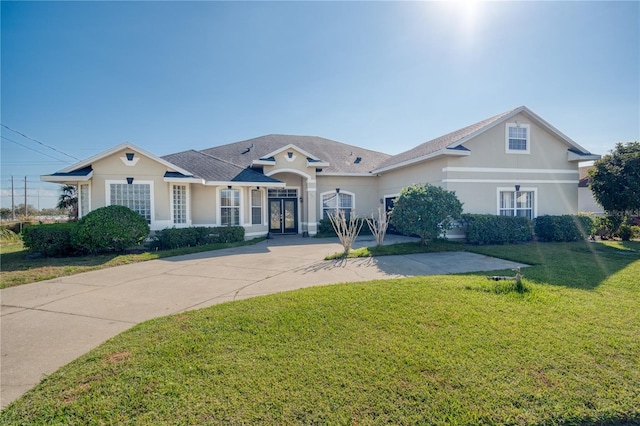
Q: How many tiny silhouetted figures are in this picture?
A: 0